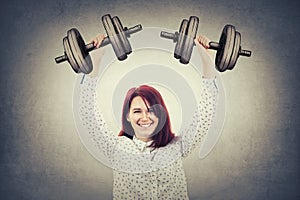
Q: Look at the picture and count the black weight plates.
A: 8